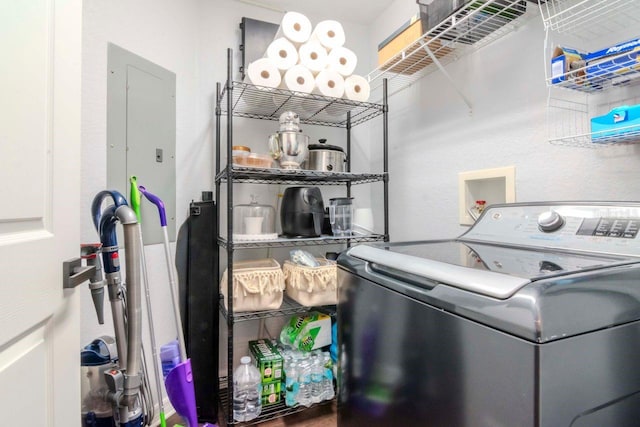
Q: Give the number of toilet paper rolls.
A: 9